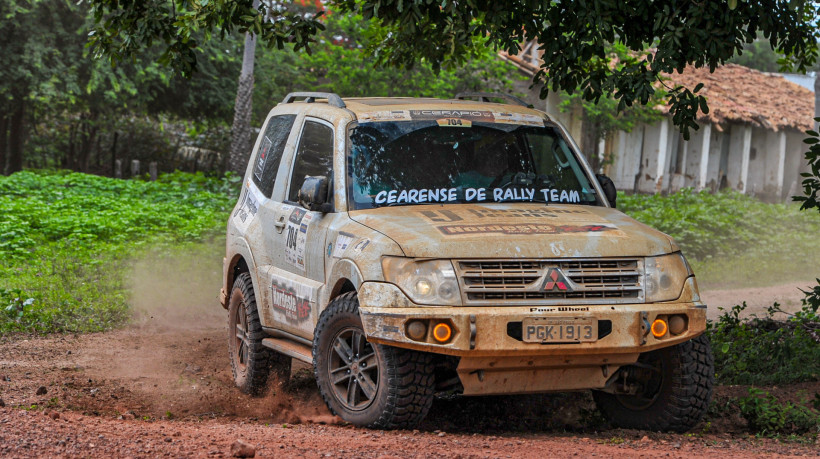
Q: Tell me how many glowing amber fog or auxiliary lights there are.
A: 2